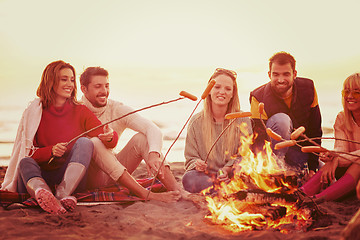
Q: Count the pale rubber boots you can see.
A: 2